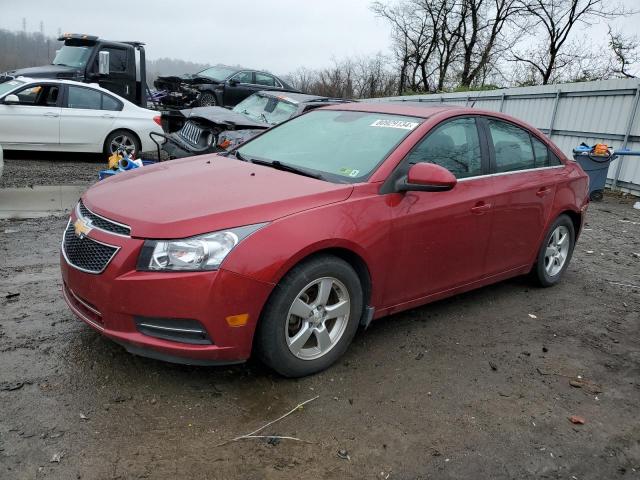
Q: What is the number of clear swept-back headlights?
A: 1